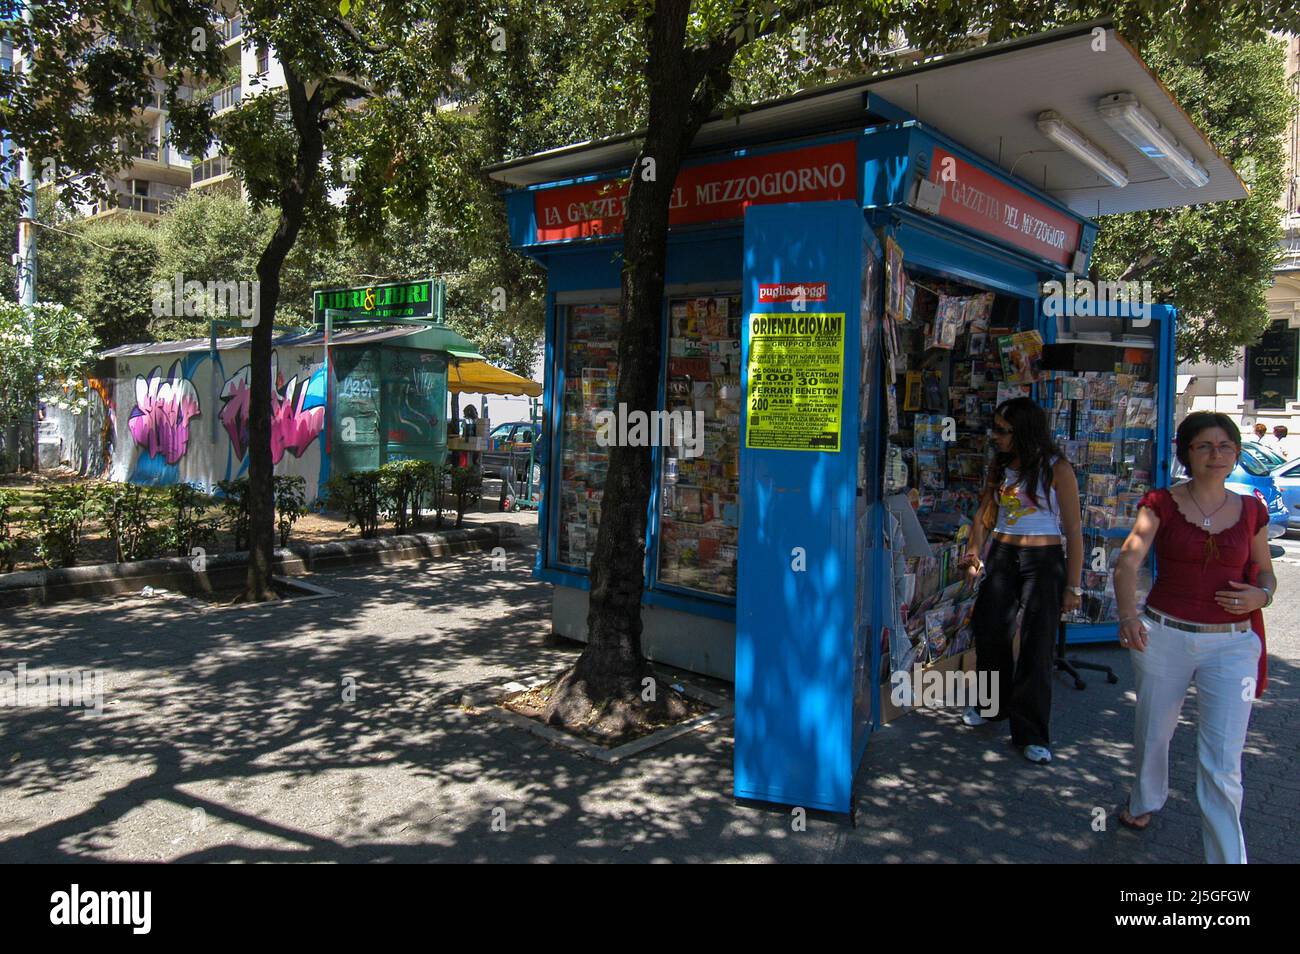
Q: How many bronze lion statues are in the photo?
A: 0